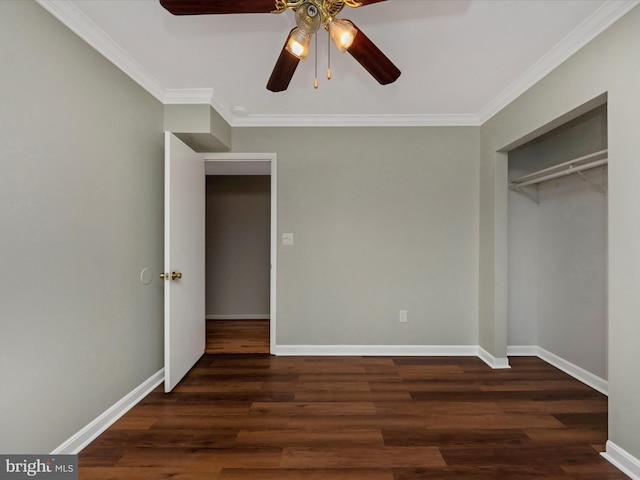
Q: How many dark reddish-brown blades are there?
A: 4